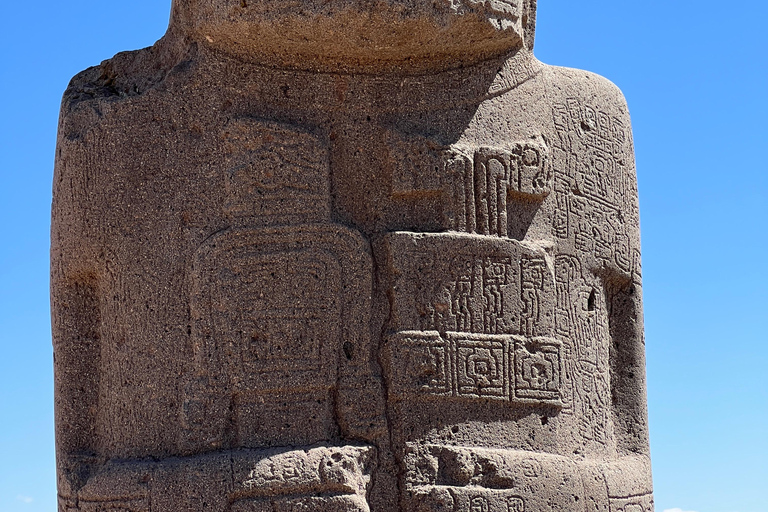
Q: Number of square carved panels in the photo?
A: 3